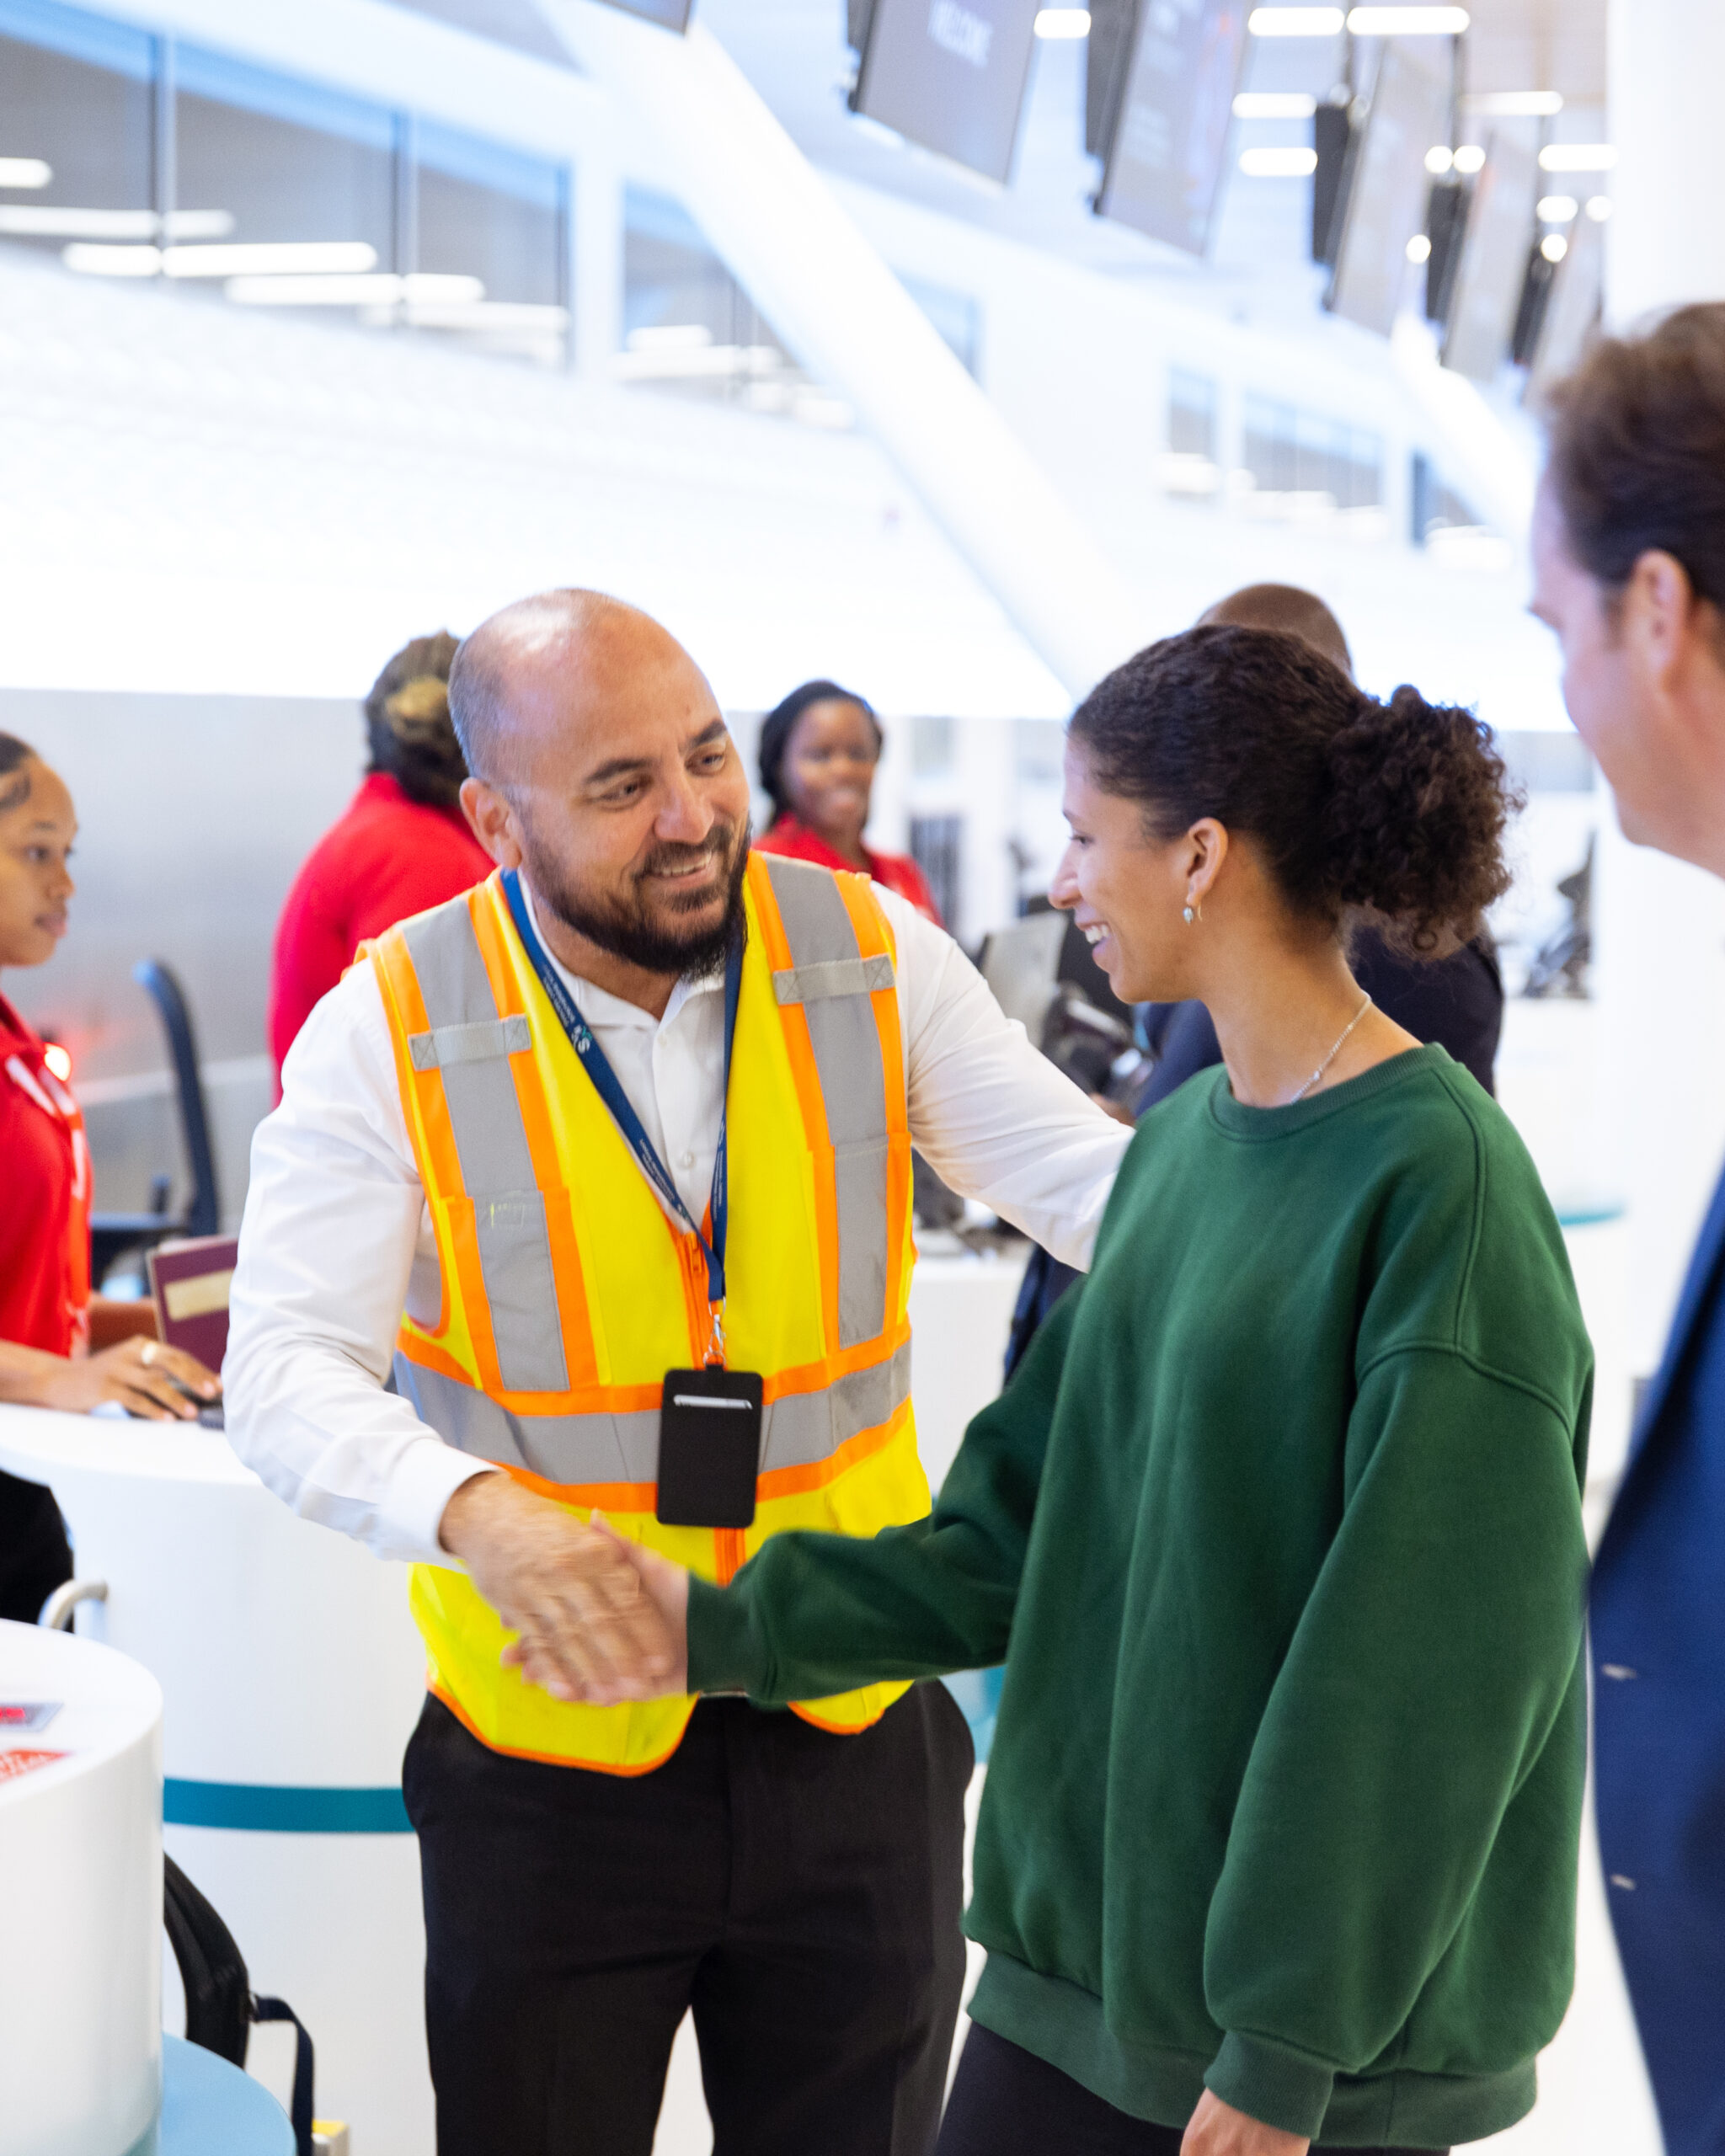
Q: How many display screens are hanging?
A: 6